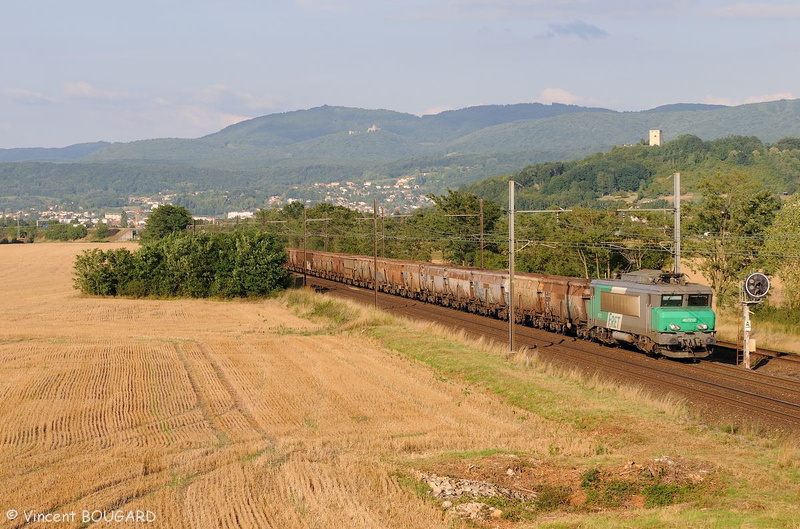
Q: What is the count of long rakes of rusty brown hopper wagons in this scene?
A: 1